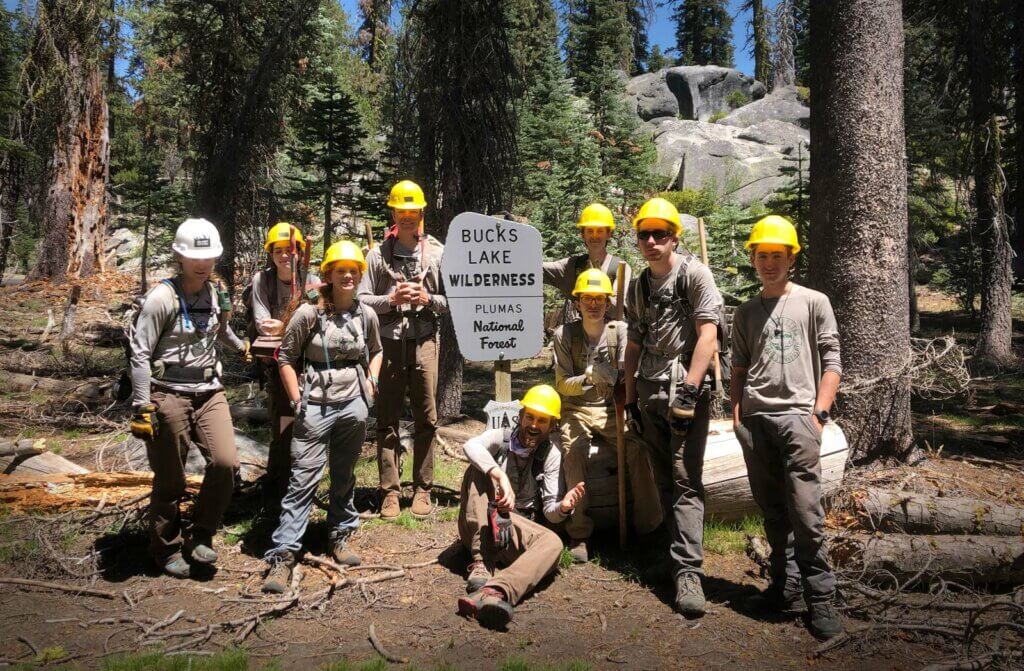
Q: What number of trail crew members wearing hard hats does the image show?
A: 9